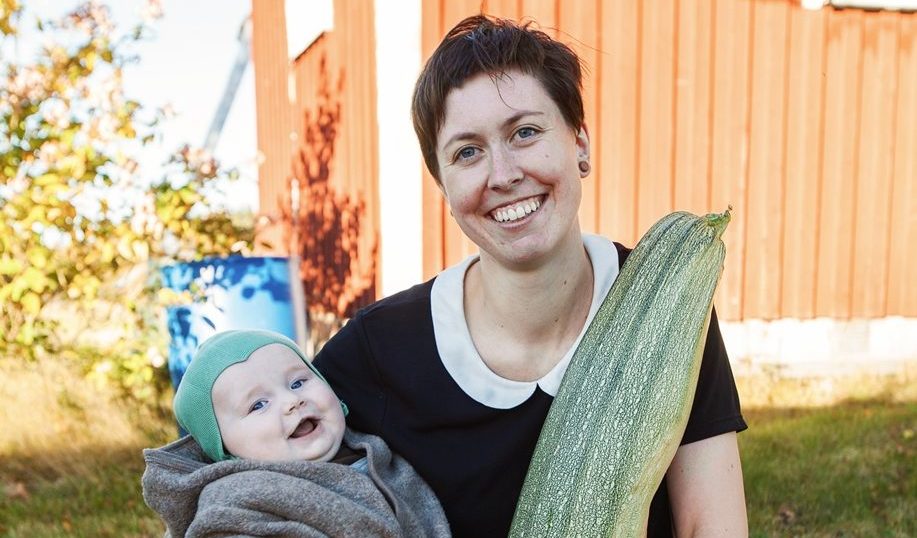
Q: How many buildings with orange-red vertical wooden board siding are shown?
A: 1